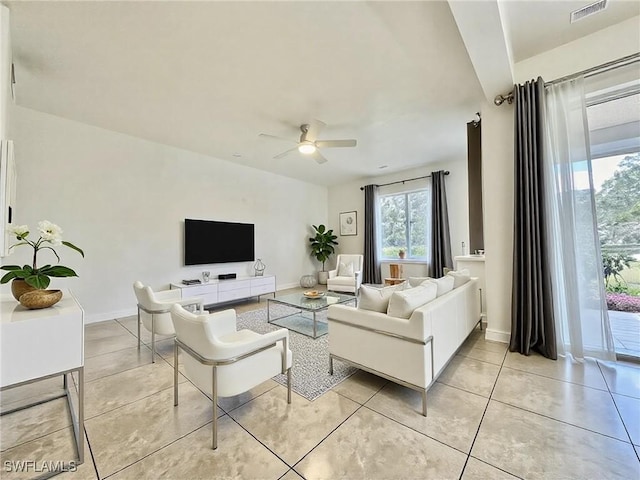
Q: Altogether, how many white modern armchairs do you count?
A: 3